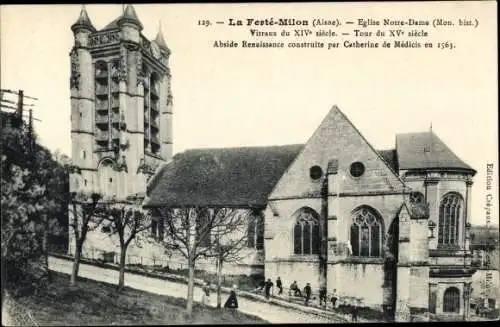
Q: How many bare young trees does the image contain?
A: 4